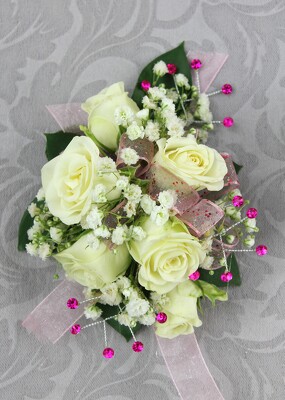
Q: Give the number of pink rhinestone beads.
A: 15